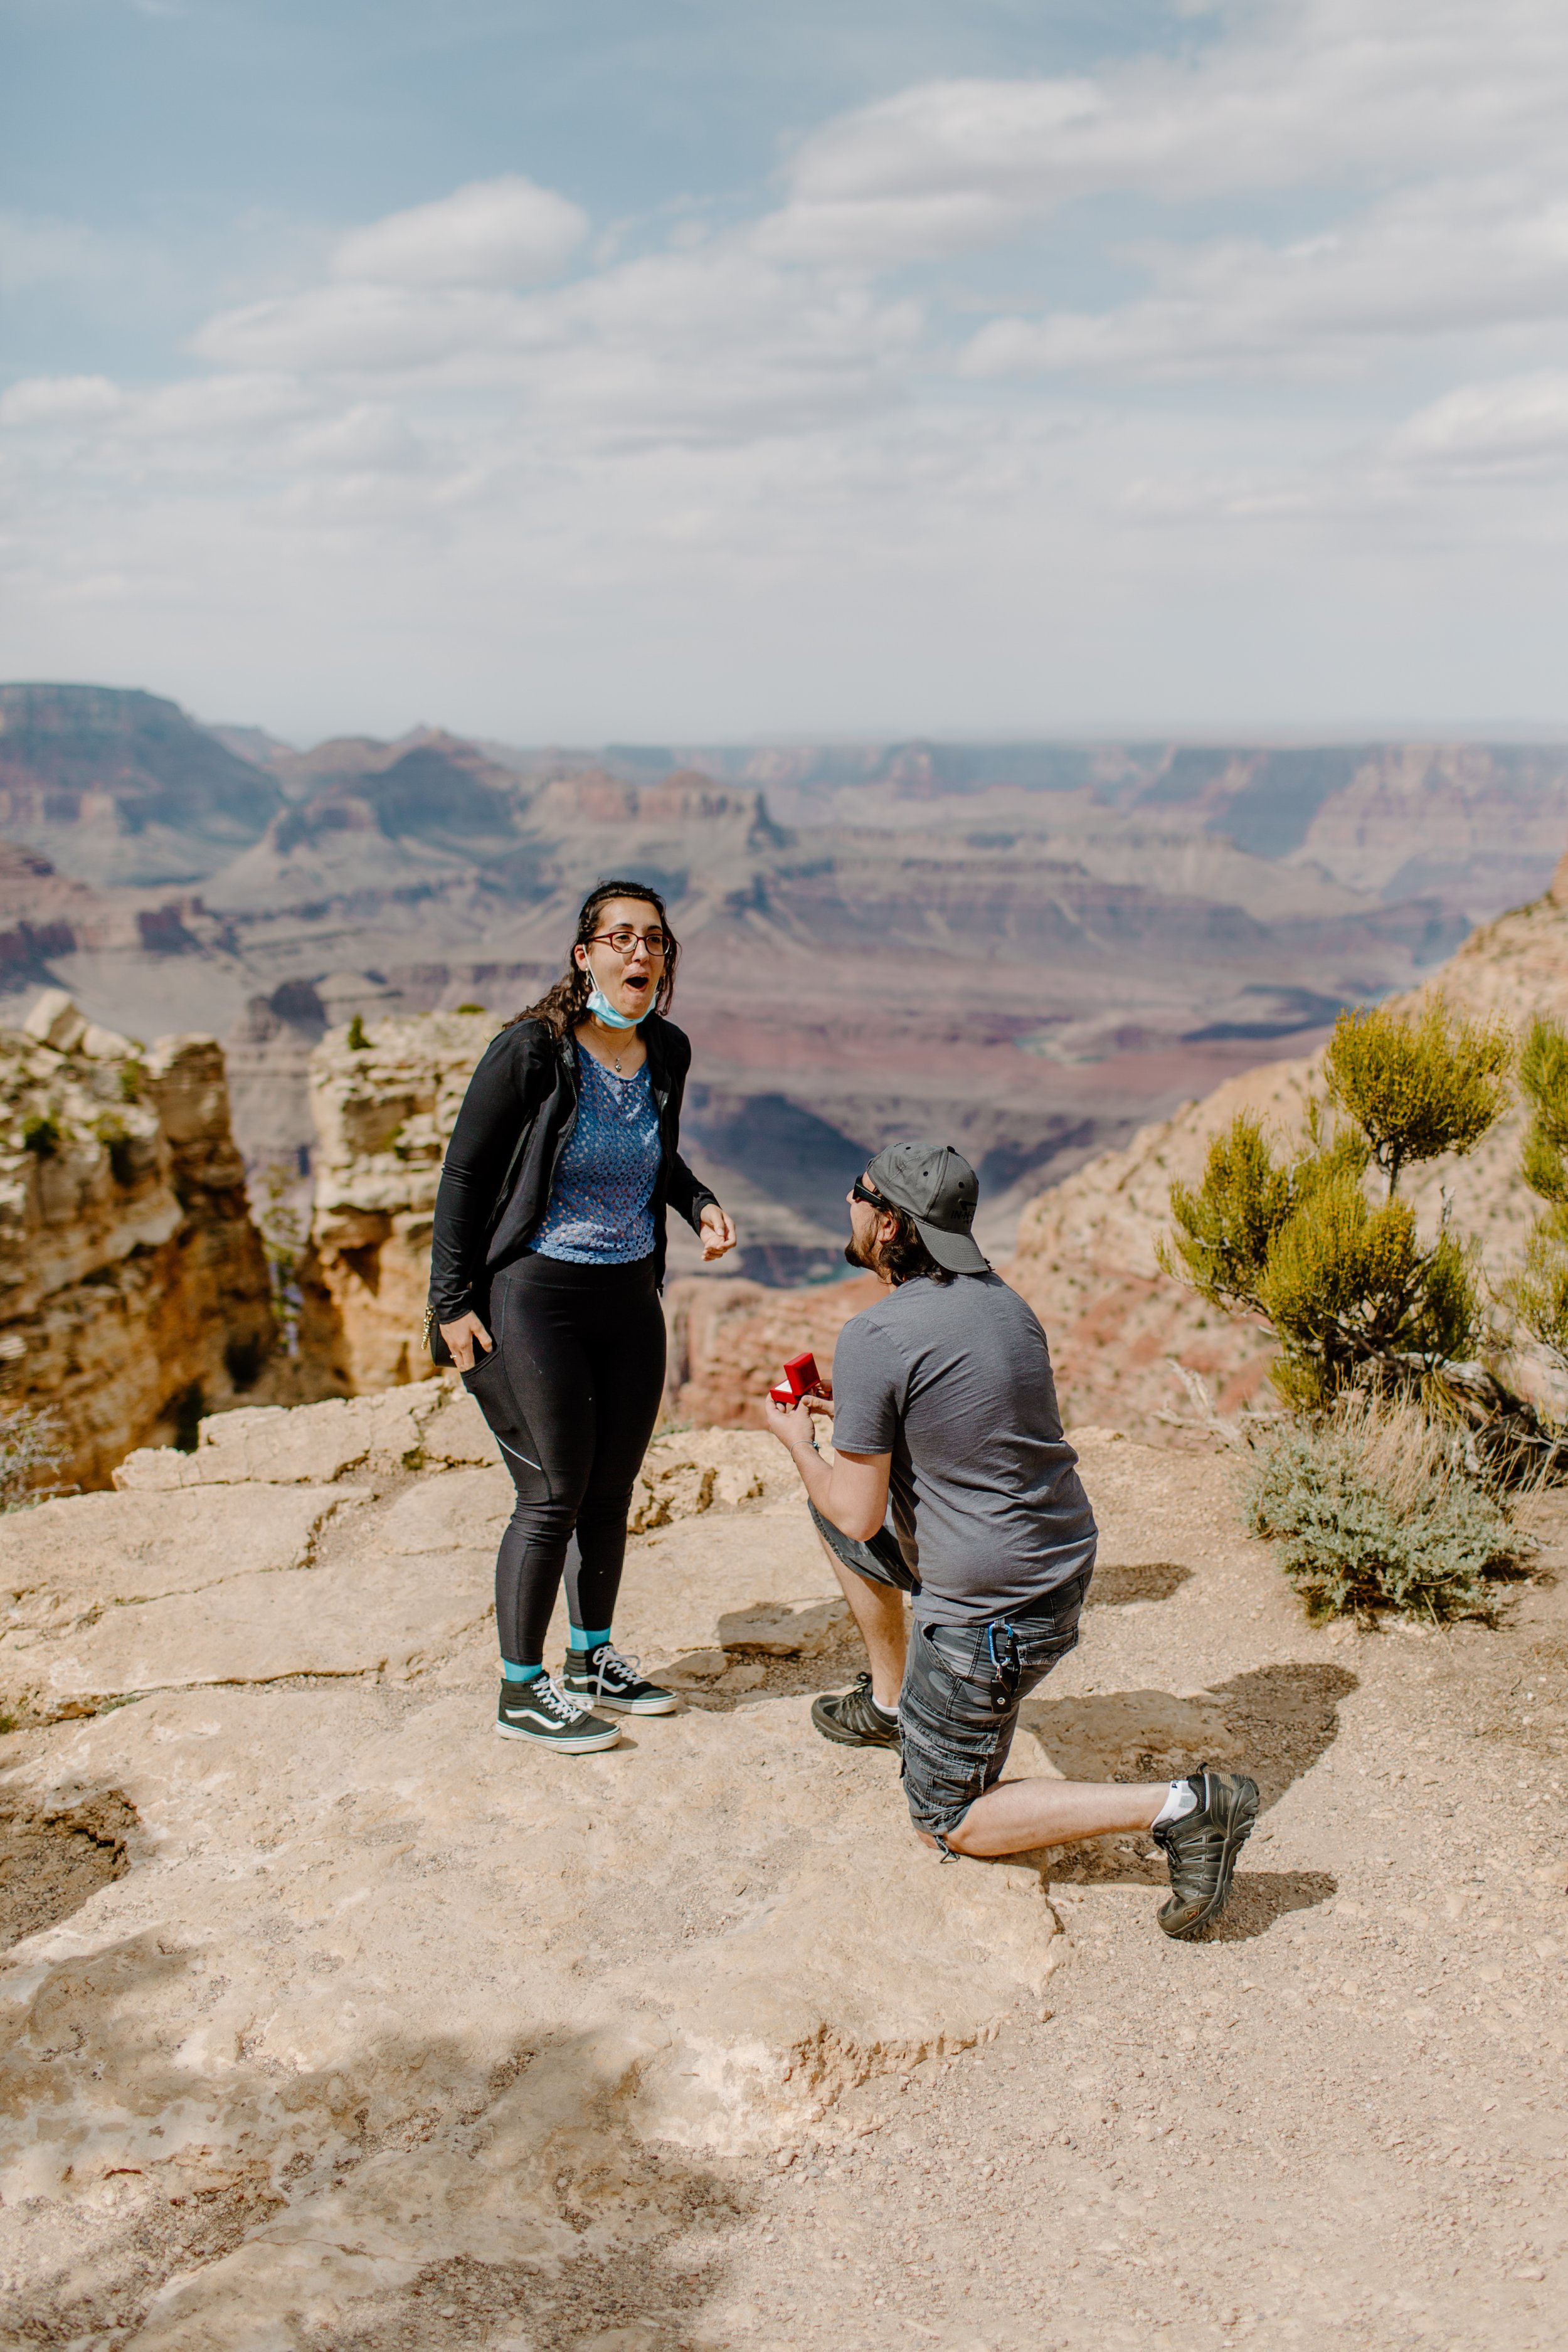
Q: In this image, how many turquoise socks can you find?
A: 2